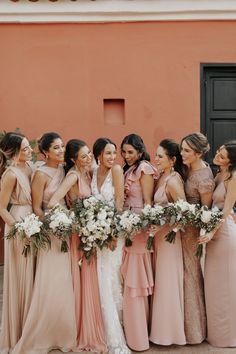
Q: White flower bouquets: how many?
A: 7